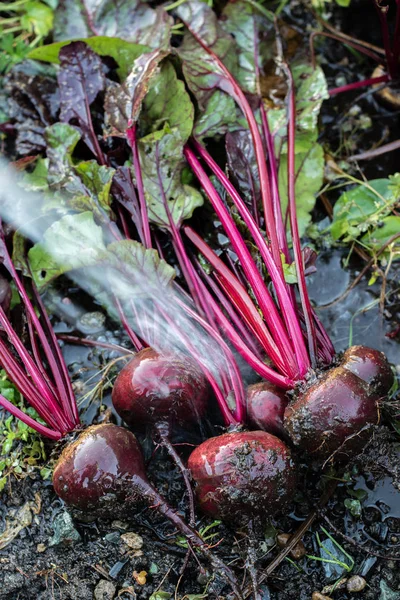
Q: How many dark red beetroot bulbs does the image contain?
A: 6